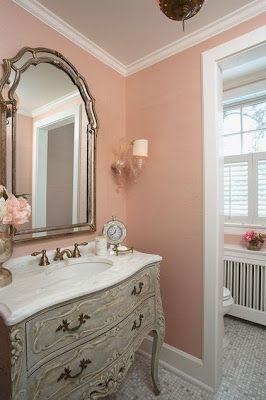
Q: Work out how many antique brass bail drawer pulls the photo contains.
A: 4